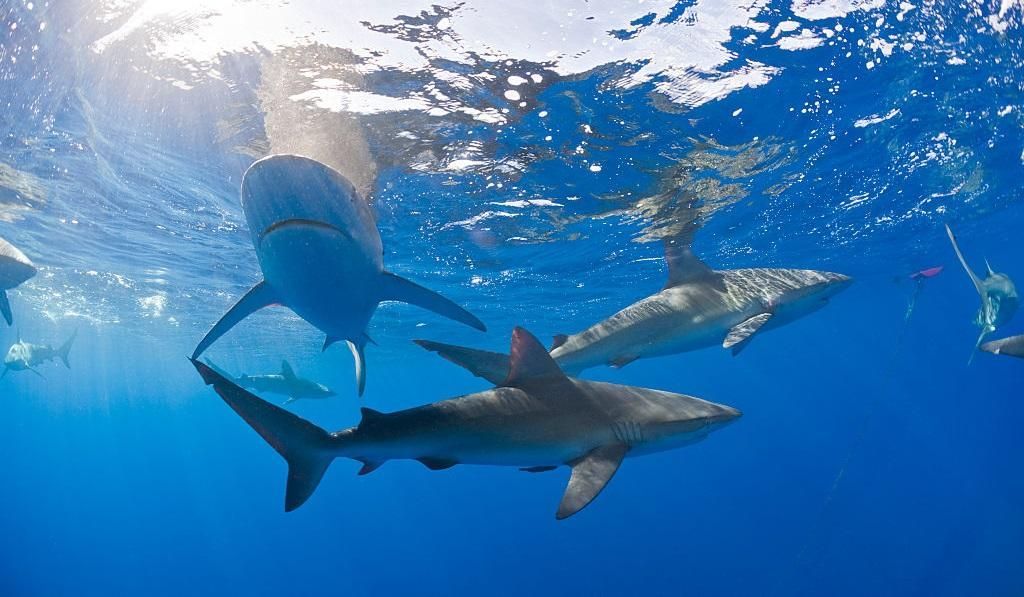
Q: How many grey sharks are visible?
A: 8